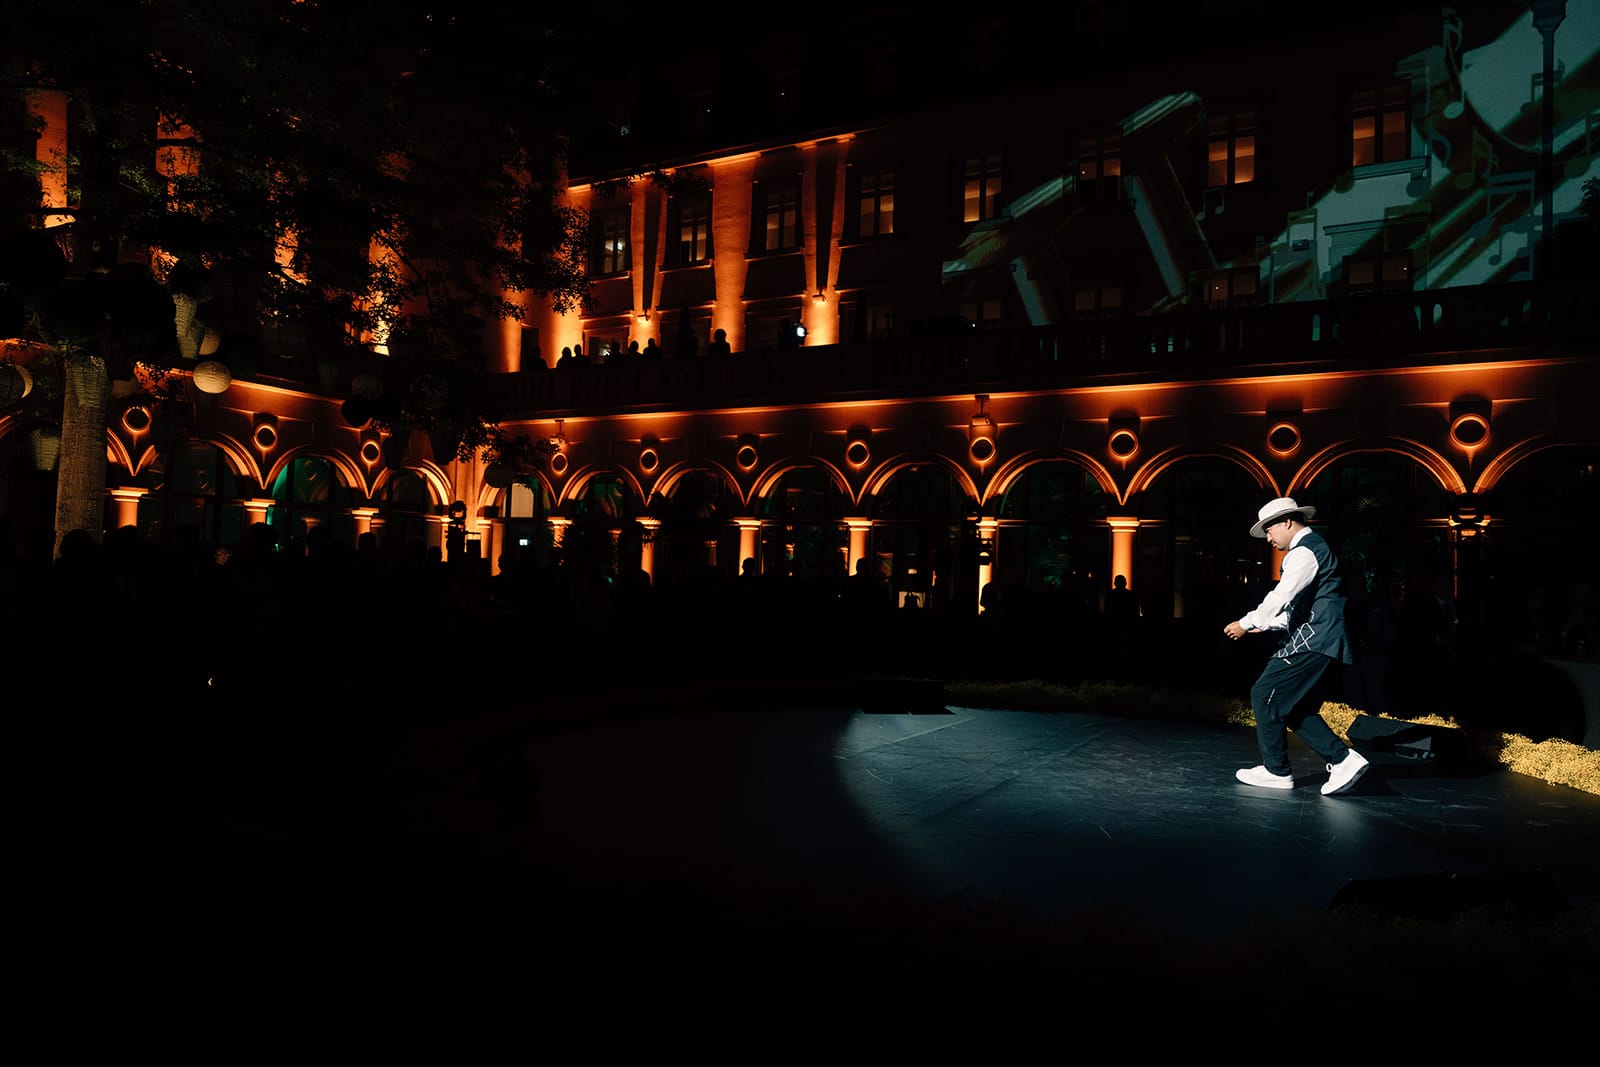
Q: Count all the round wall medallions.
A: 11